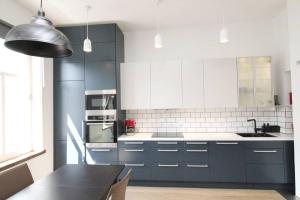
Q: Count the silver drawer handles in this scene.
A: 13